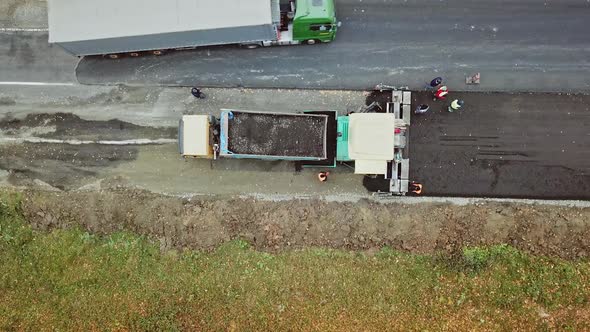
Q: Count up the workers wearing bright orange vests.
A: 2